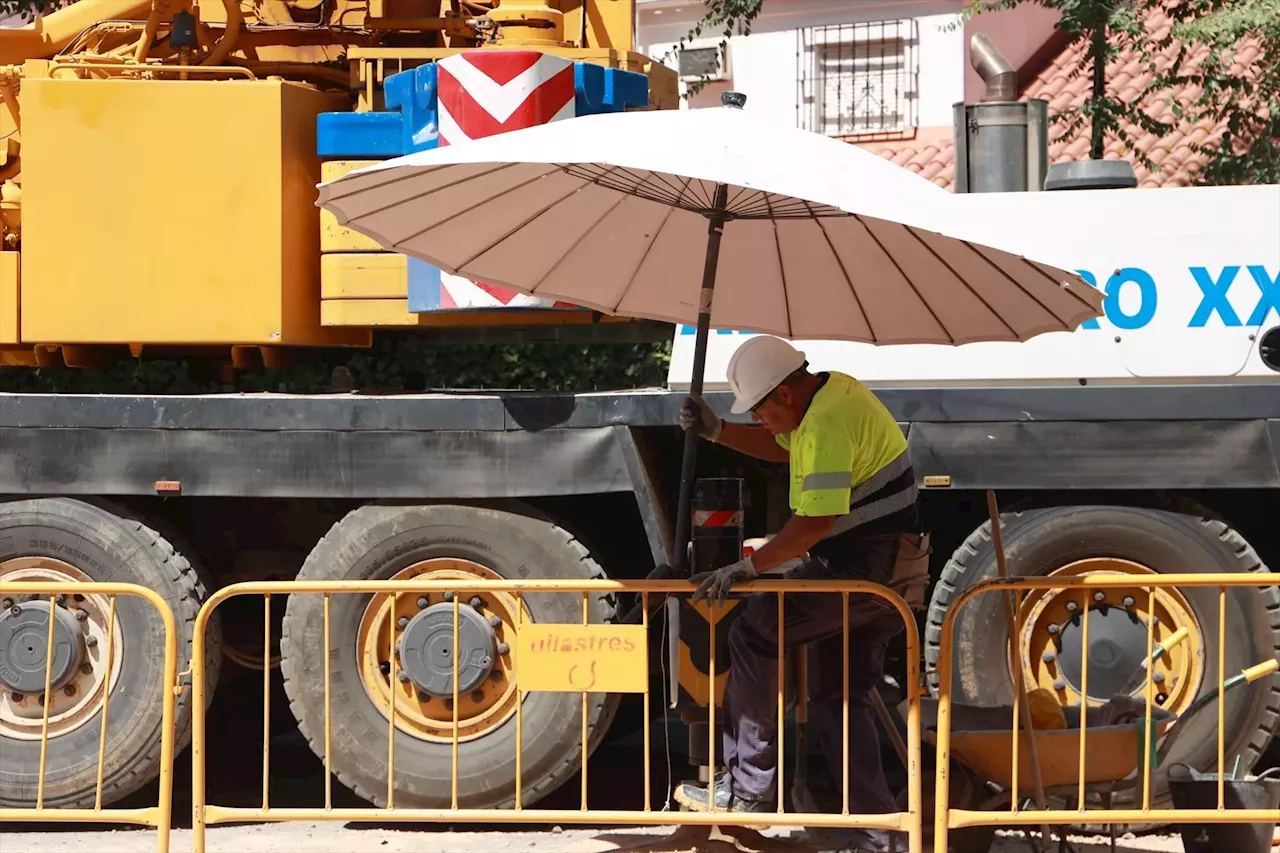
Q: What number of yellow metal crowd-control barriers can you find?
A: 3